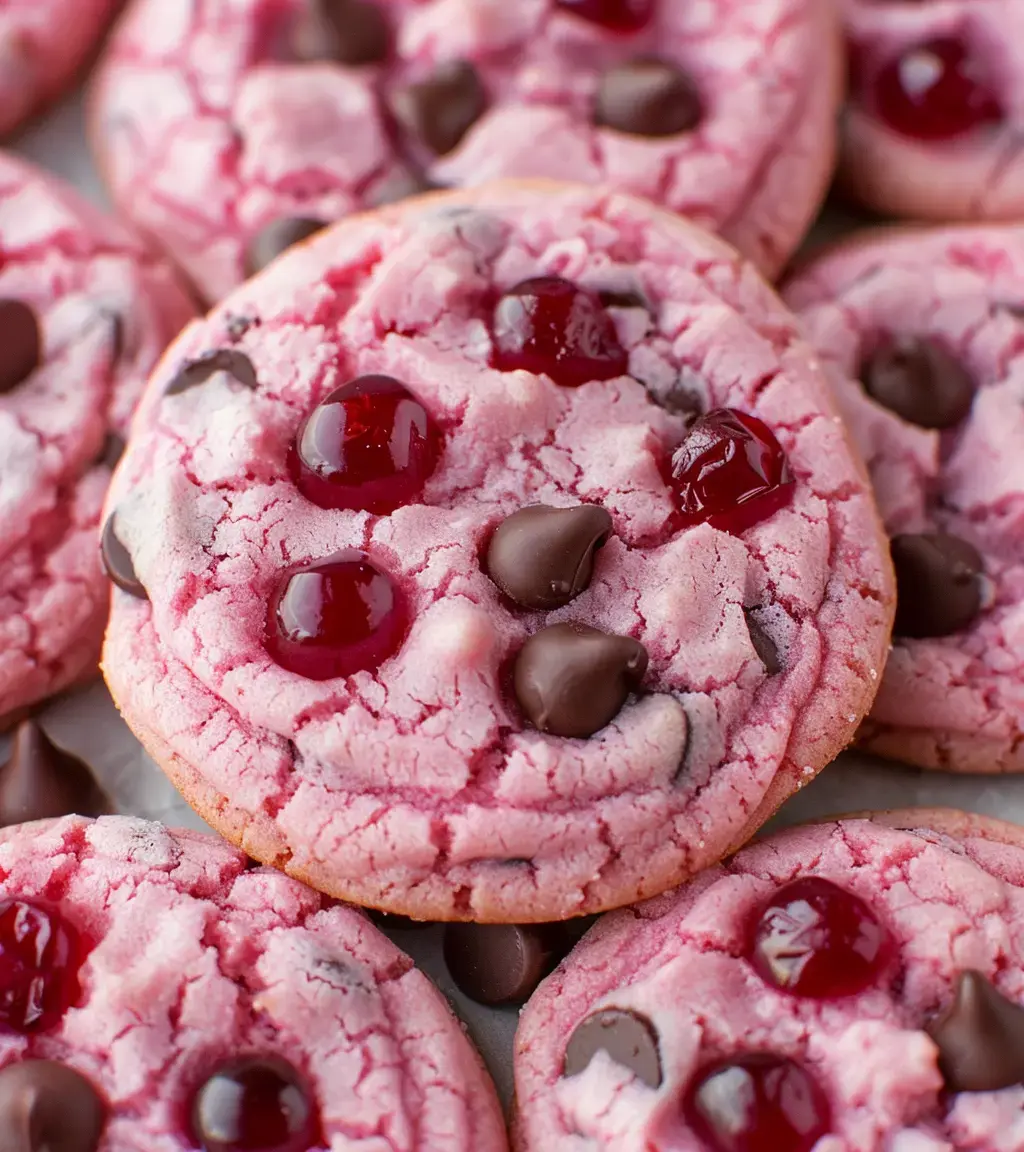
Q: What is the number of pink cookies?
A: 8